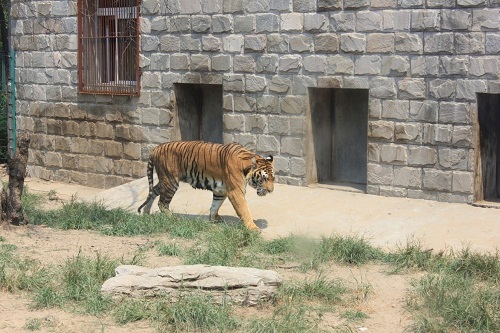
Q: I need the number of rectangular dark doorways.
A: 3